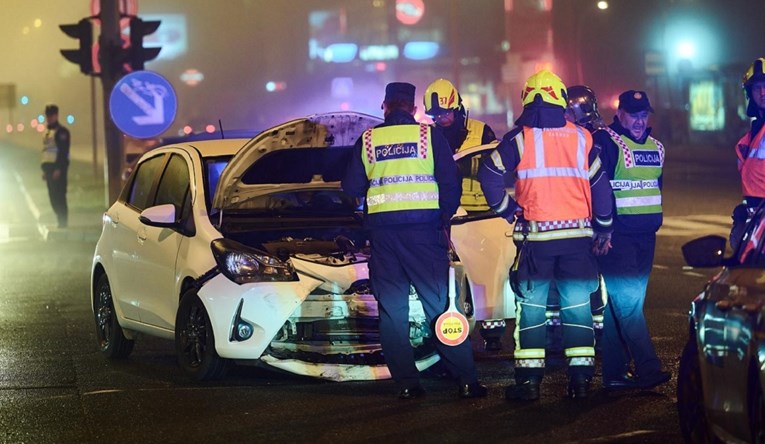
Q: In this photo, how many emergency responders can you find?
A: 7